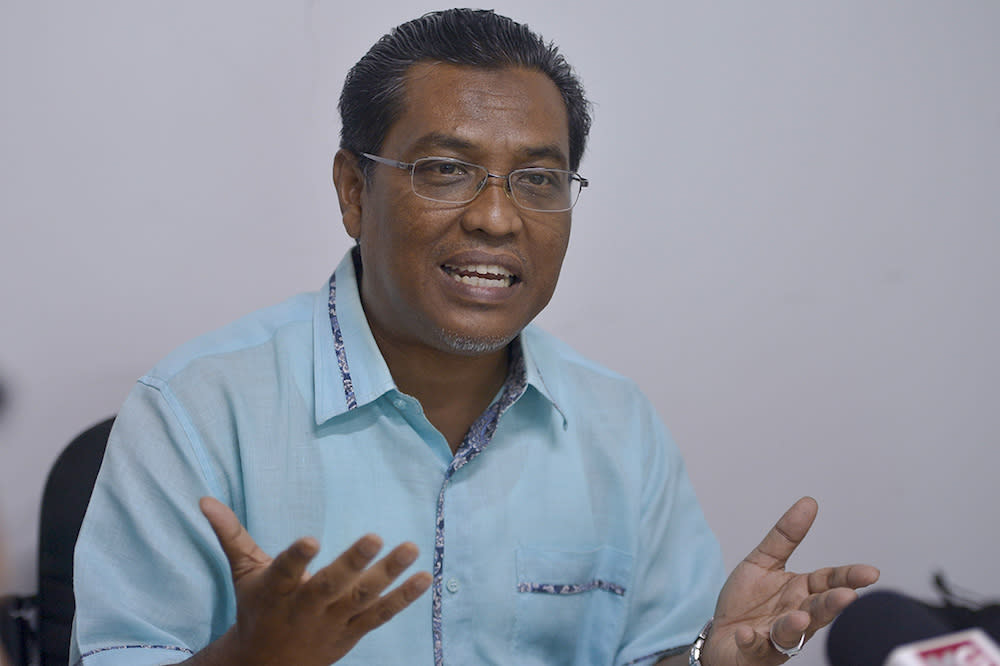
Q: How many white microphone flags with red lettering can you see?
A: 1